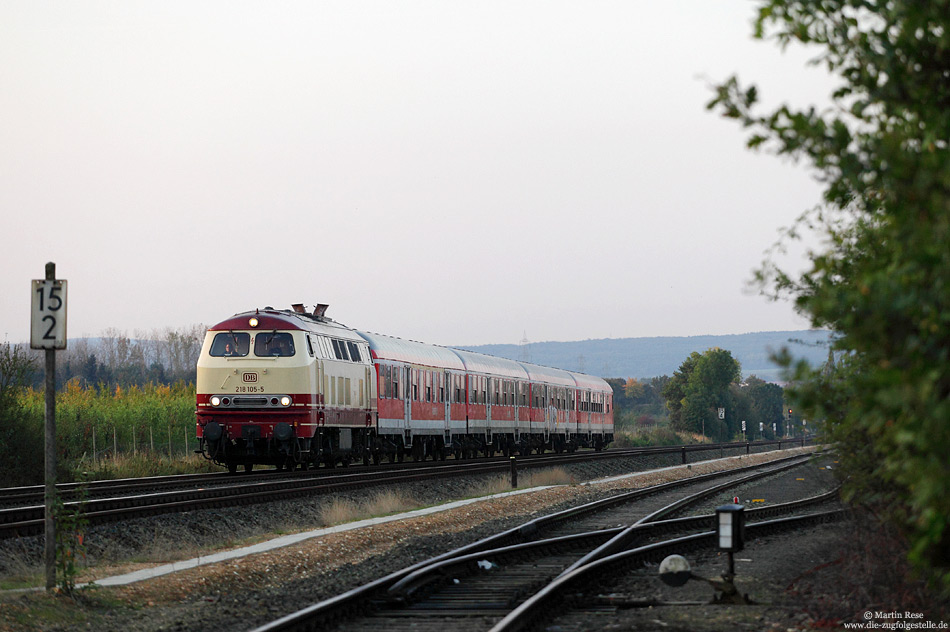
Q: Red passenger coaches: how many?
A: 4